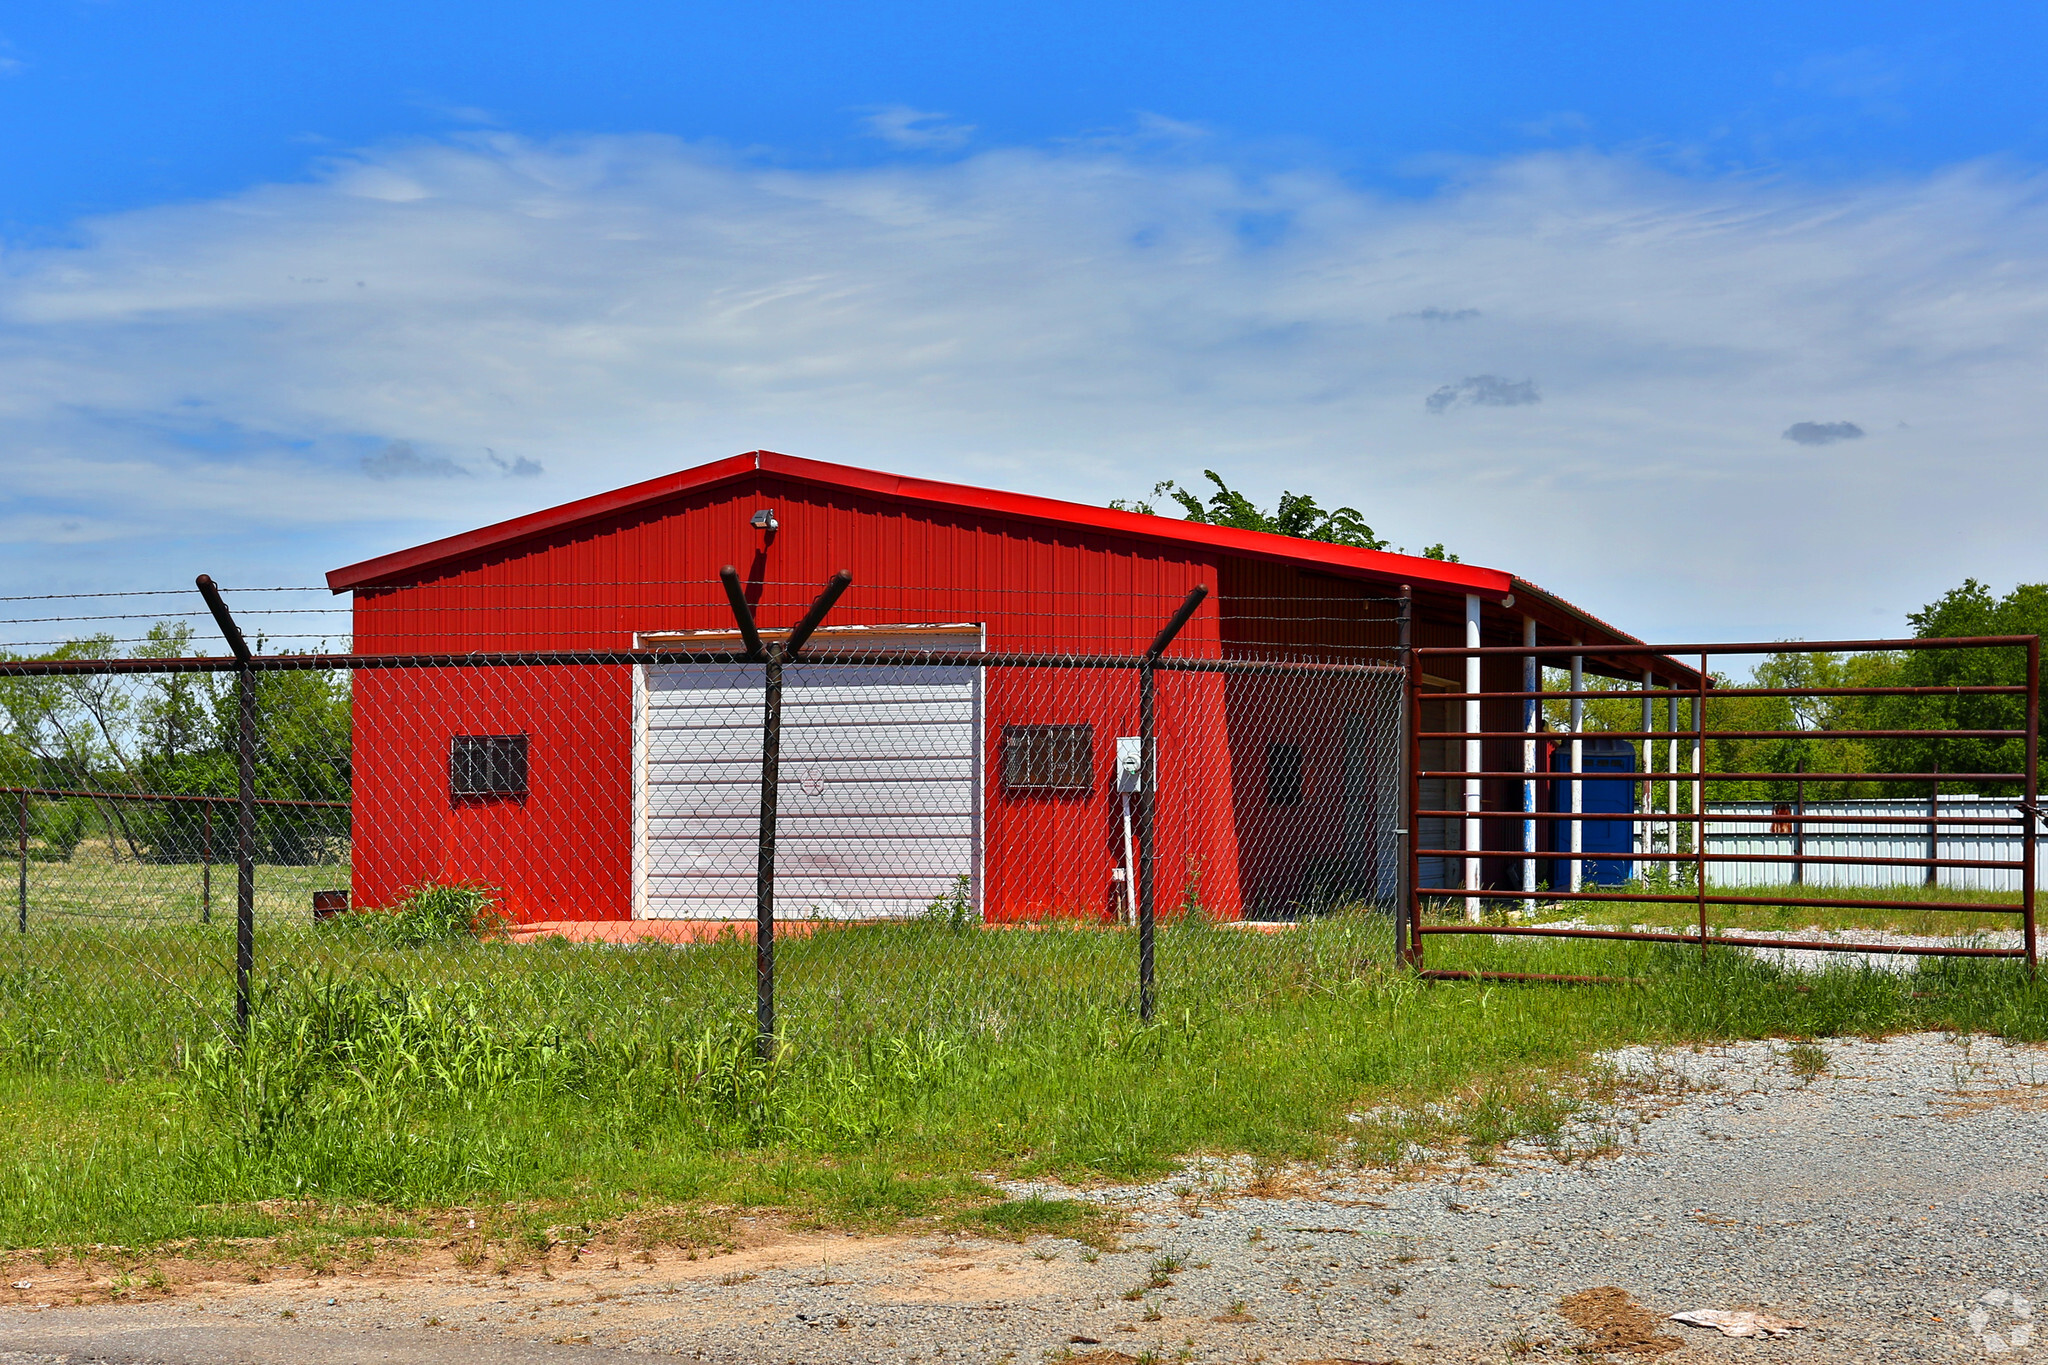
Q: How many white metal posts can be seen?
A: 6